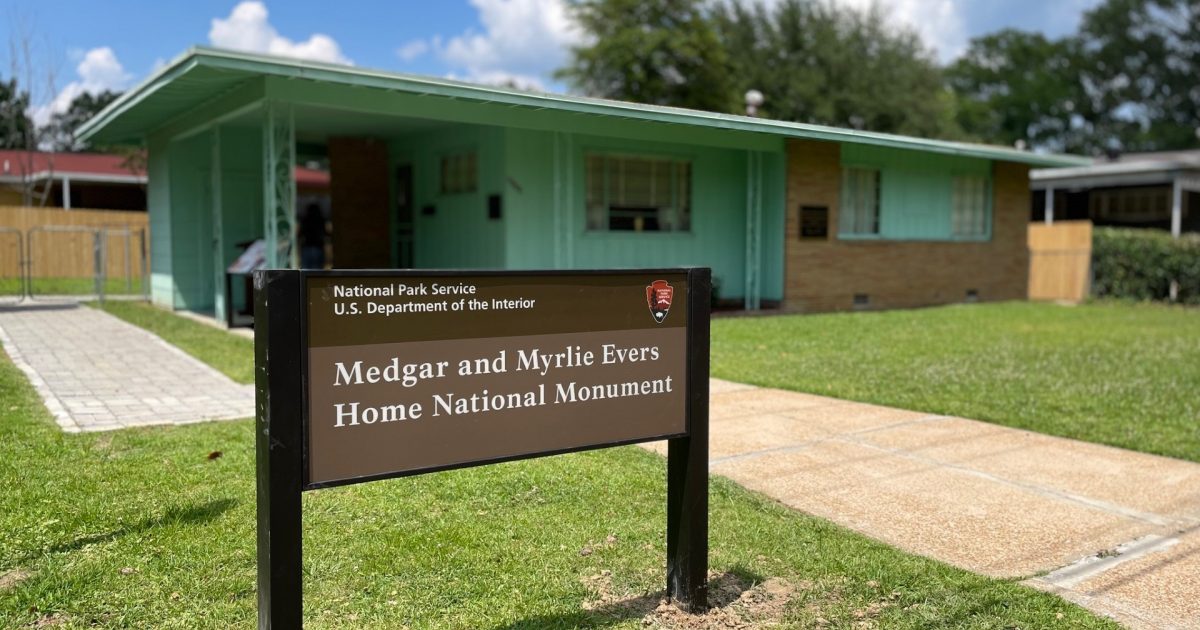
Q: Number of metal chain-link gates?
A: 2